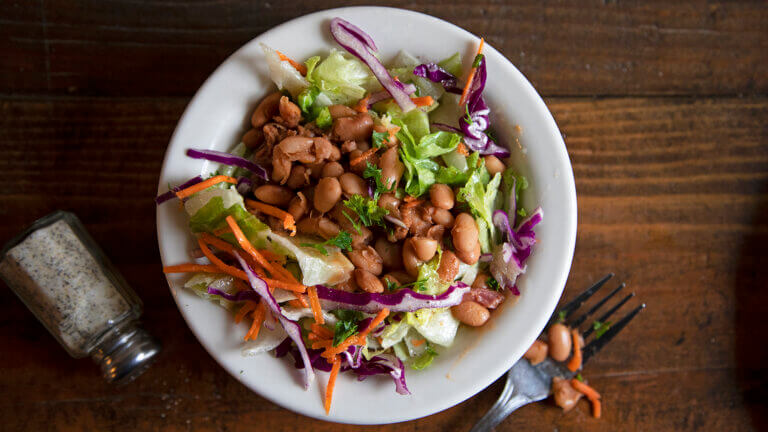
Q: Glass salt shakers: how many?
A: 1